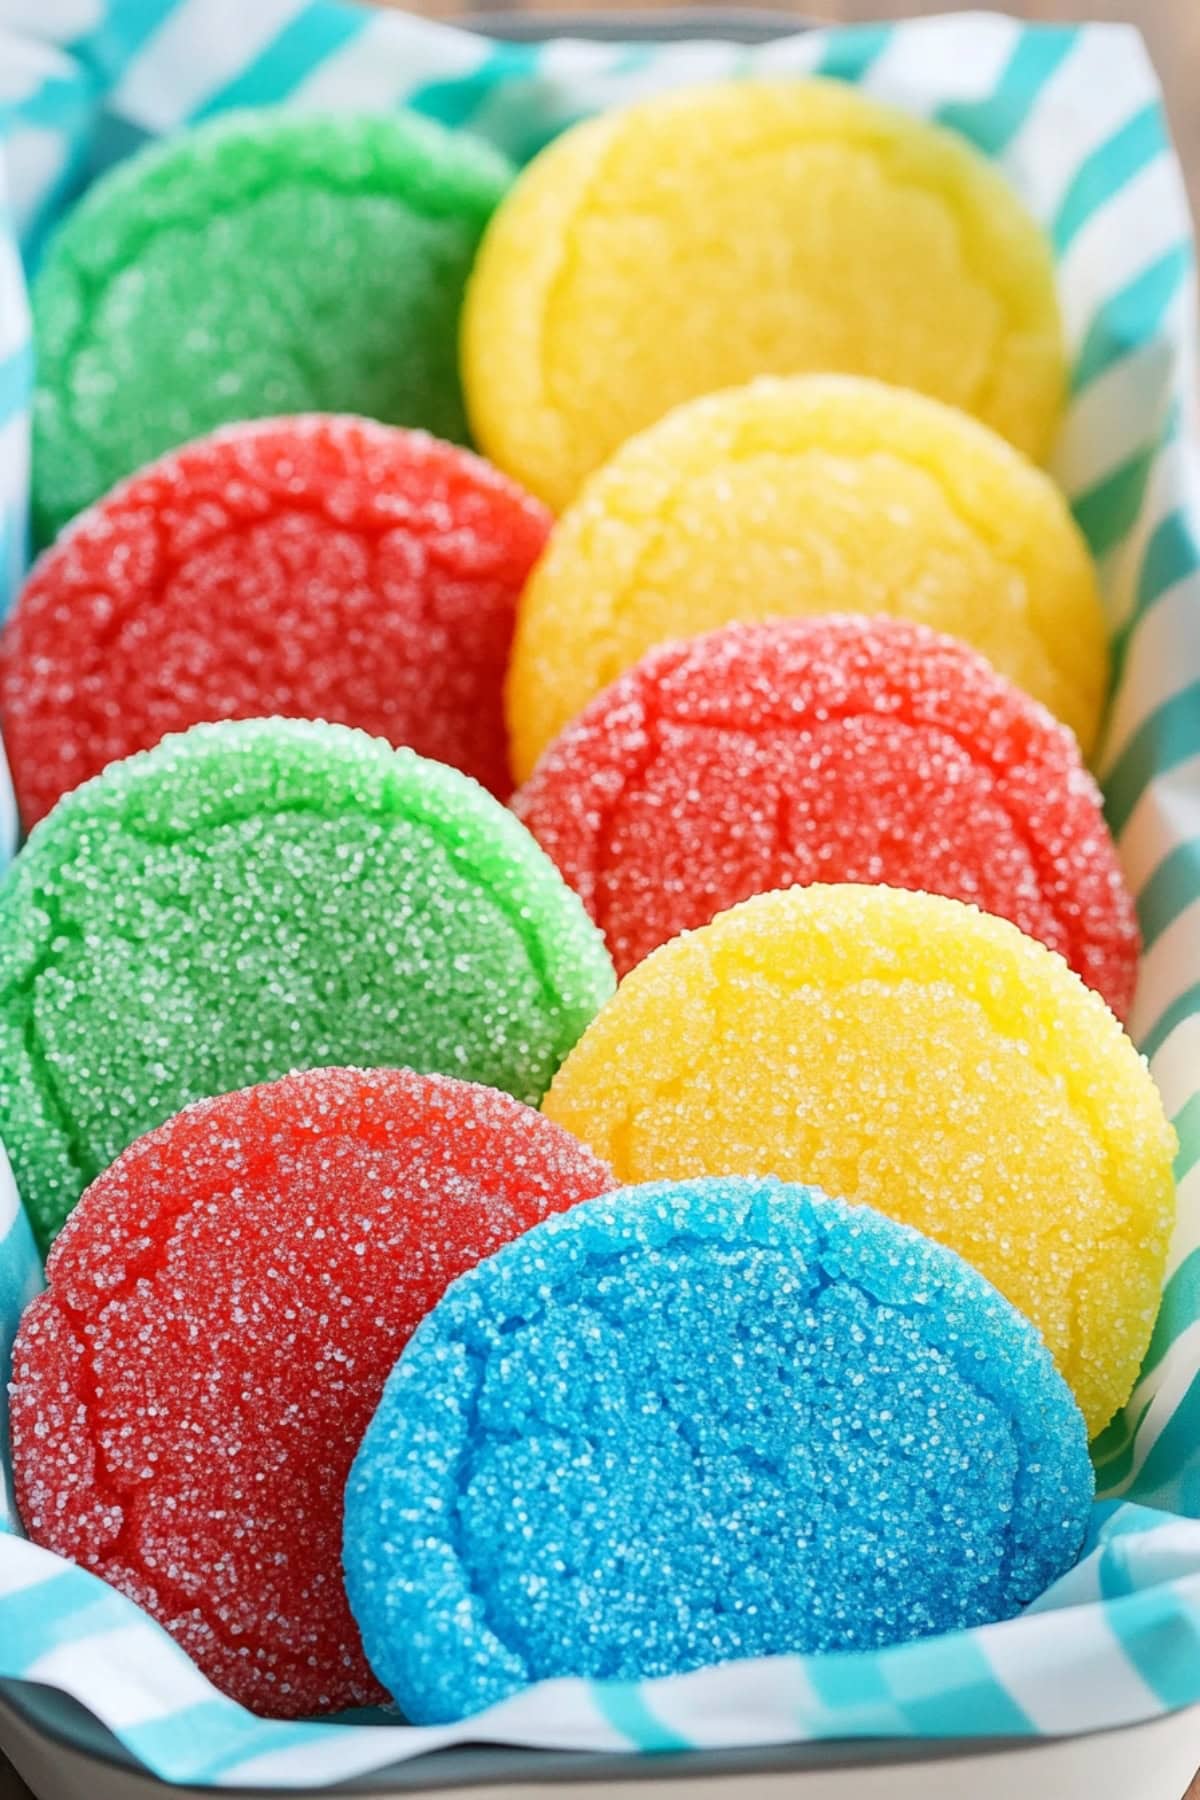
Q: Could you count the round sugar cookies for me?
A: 9